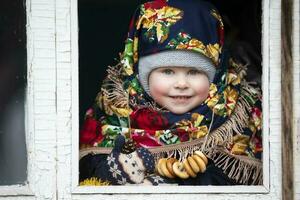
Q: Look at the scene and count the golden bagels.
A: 8